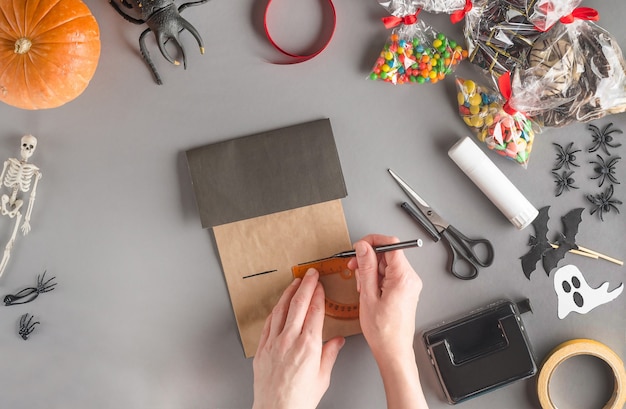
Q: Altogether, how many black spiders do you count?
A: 5